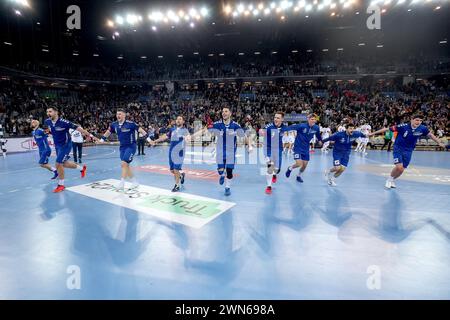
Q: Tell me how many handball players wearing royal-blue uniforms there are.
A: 9